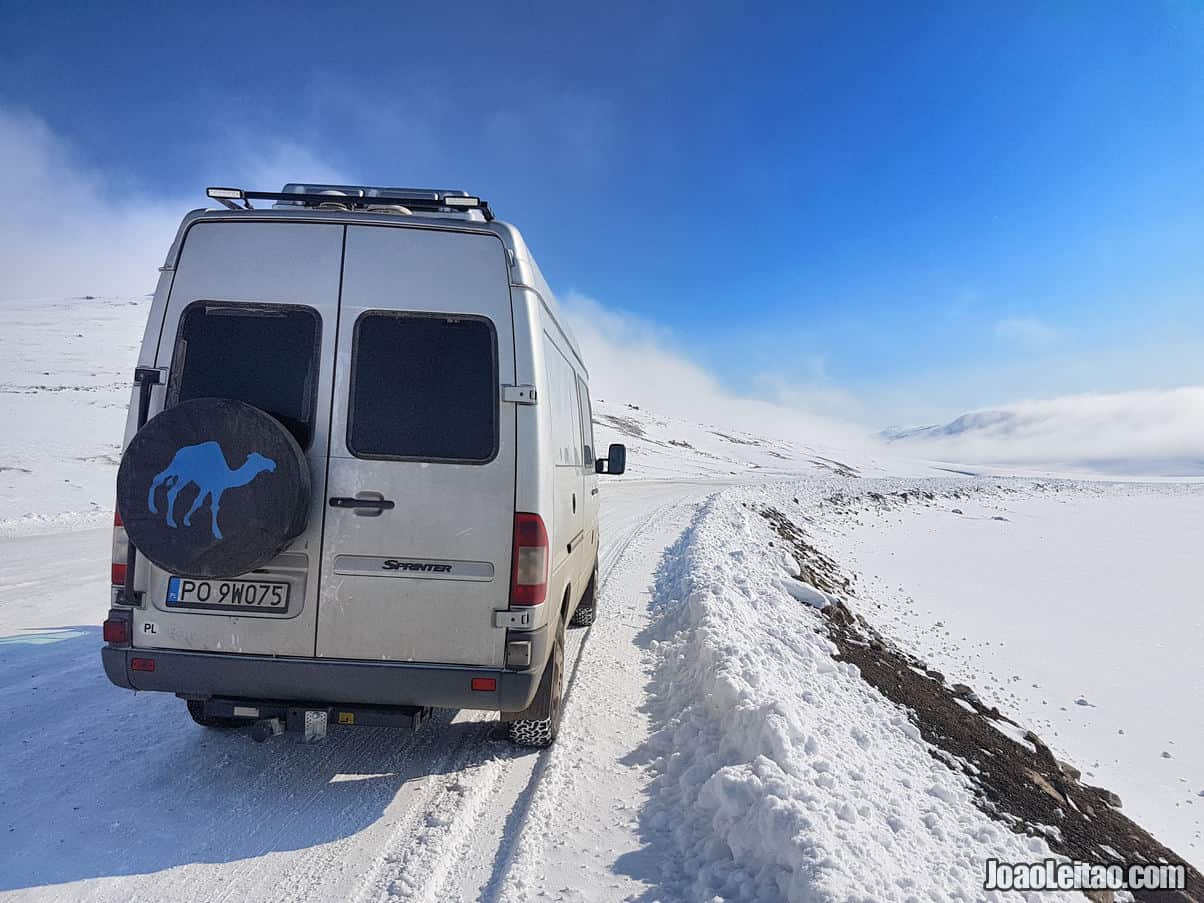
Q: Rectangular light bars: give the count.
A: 2